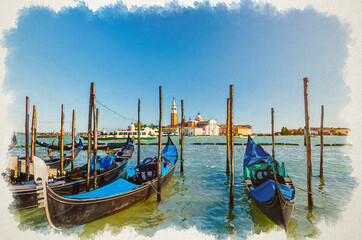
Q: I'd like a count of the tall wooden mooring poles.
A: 15